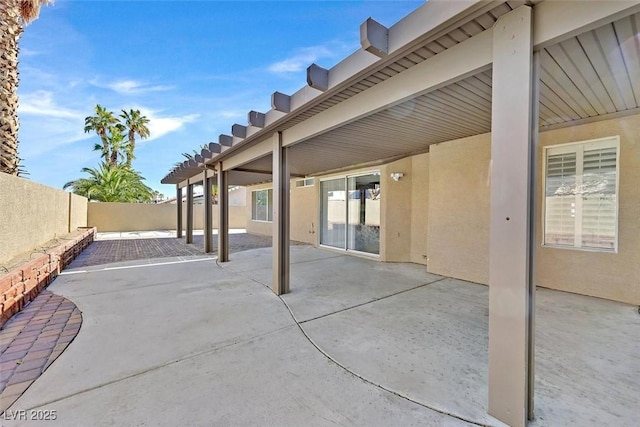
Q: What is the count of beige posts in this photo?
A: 6